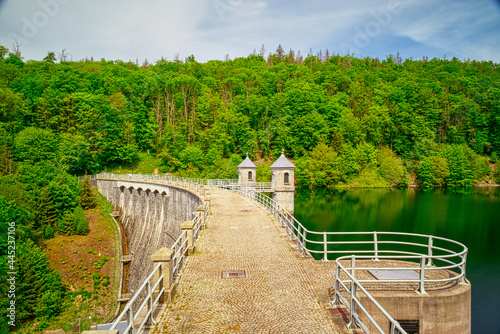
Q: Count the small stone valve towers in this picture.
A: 2